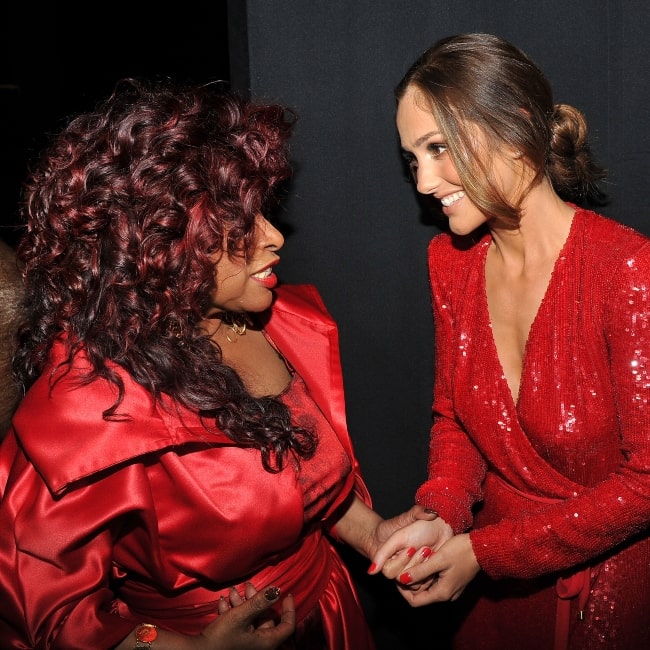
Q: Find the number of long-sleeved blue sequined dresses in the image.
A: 0